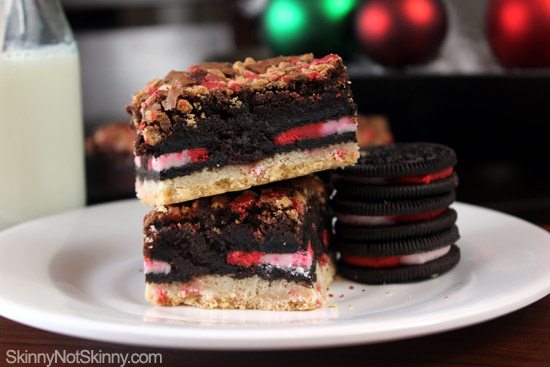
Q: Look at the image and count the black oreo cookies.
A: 3